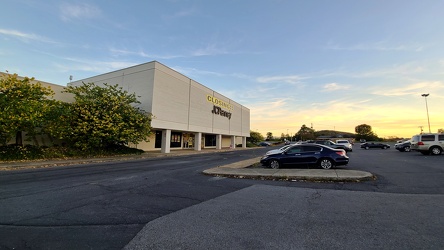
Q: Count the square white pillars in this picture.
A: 5